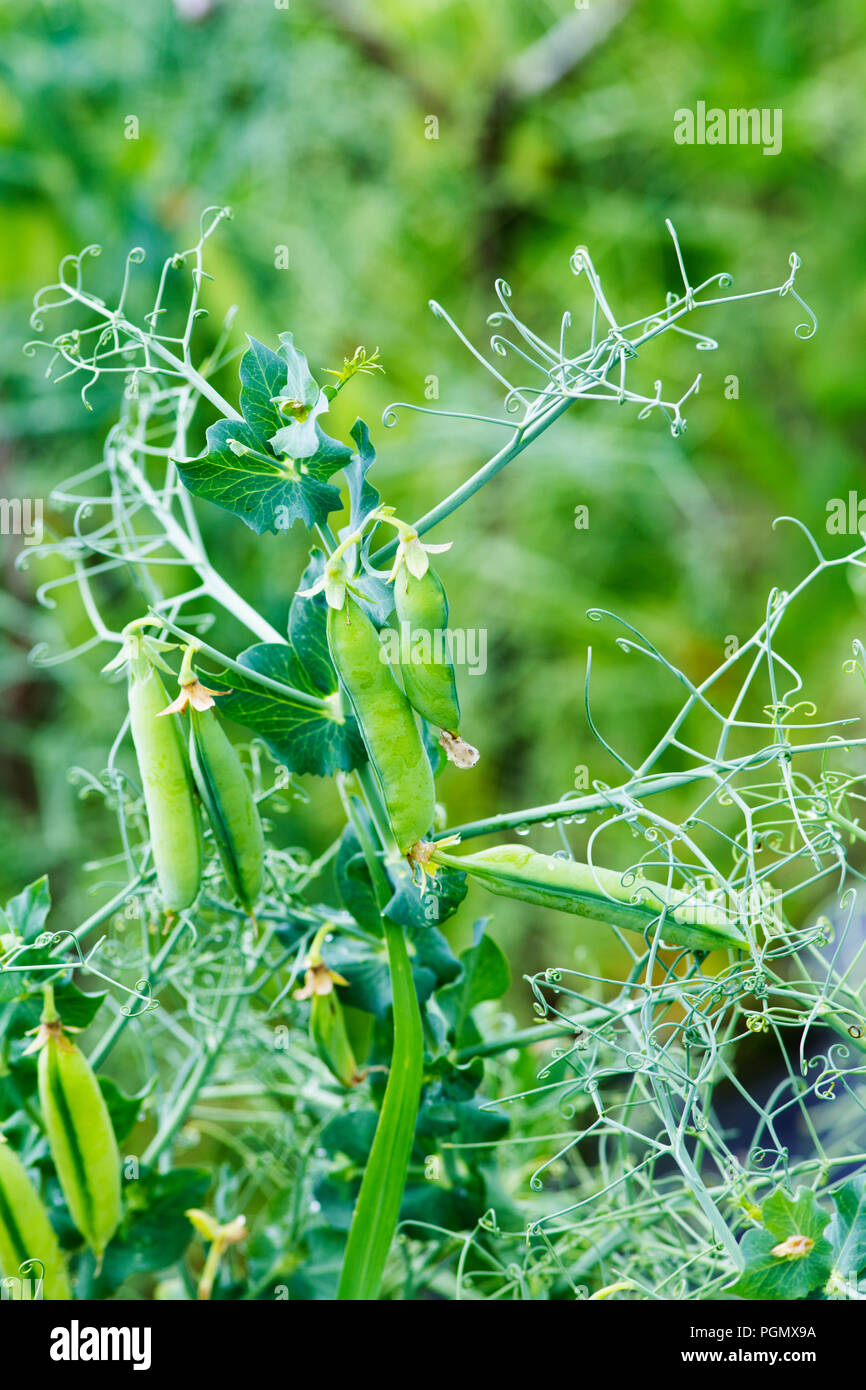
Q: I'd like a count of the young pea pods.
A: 8